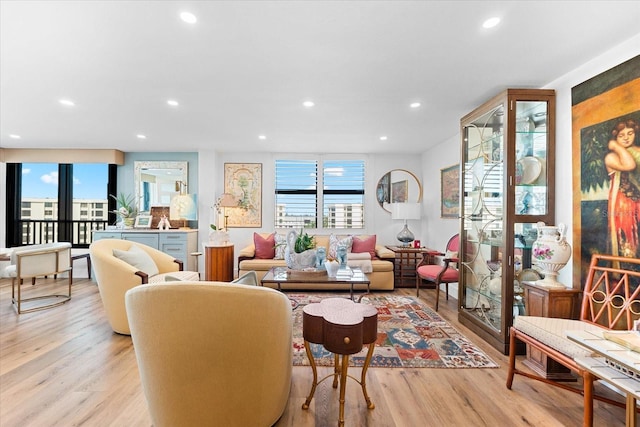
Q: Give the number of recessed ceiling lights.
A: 10